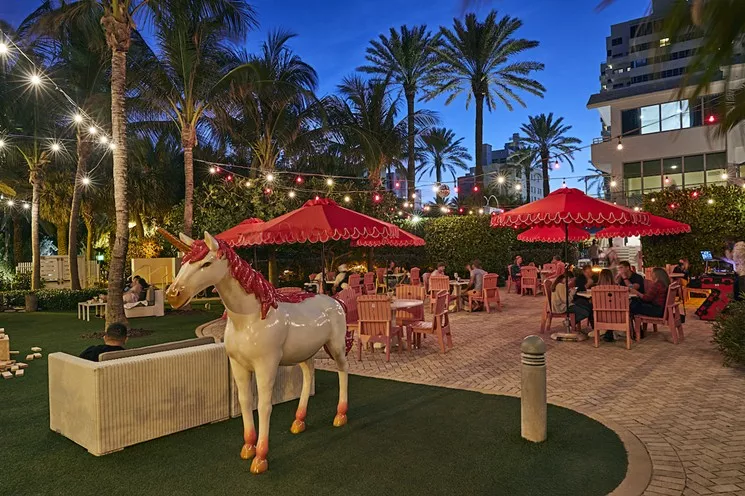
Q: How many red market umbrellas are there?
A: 6